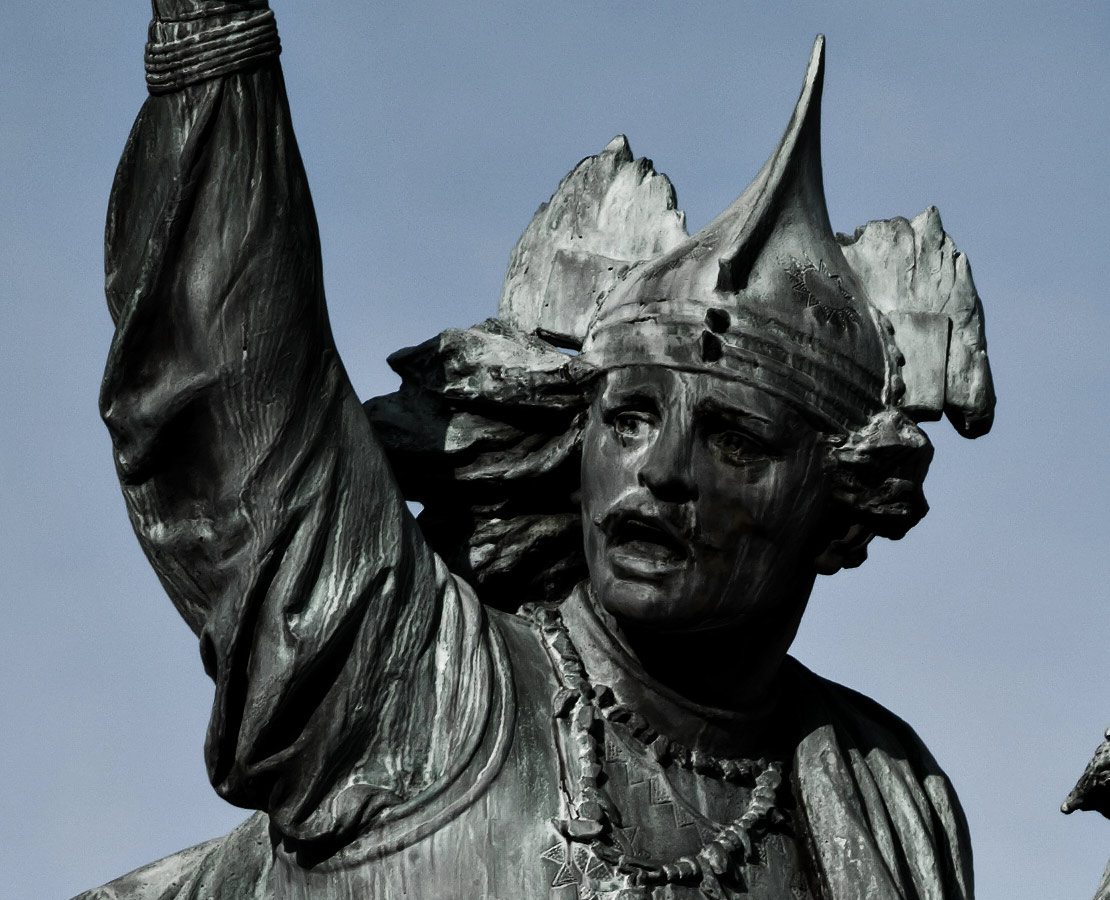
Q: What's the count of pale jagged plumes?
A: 2